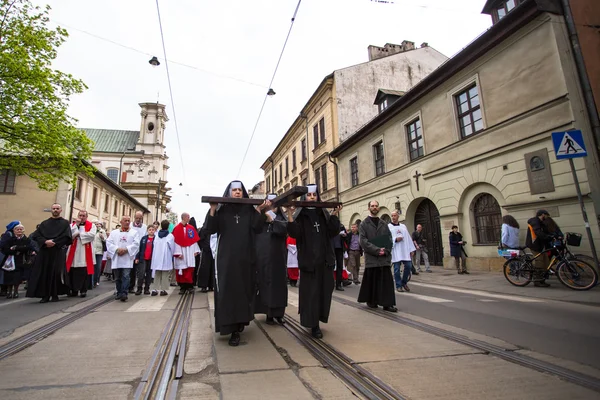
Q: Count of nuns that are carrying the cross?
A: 3